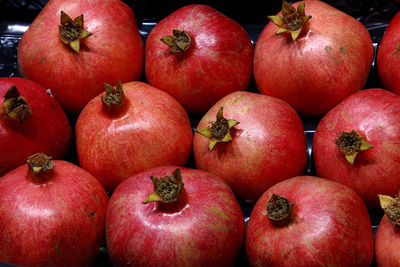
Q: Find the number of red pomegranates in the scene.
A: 12